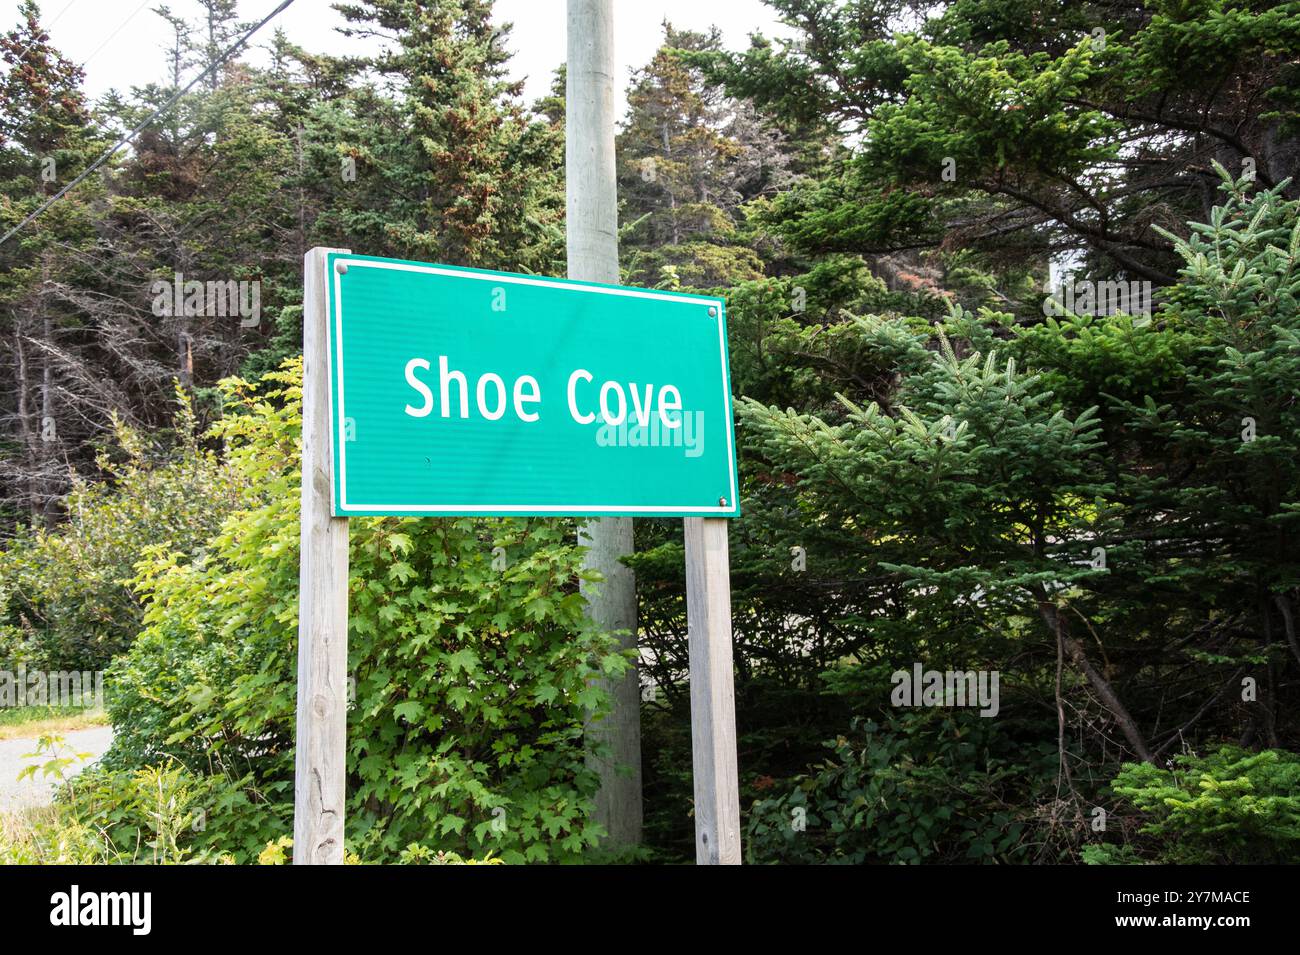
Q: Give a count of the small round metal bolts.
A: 3